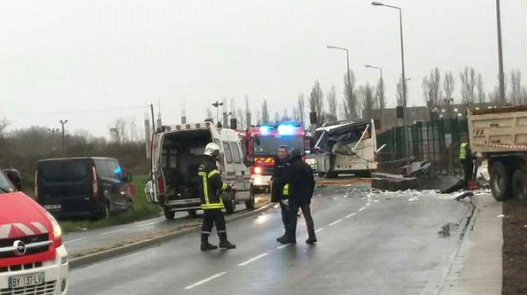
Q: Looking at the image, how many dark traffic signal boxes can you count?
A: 3